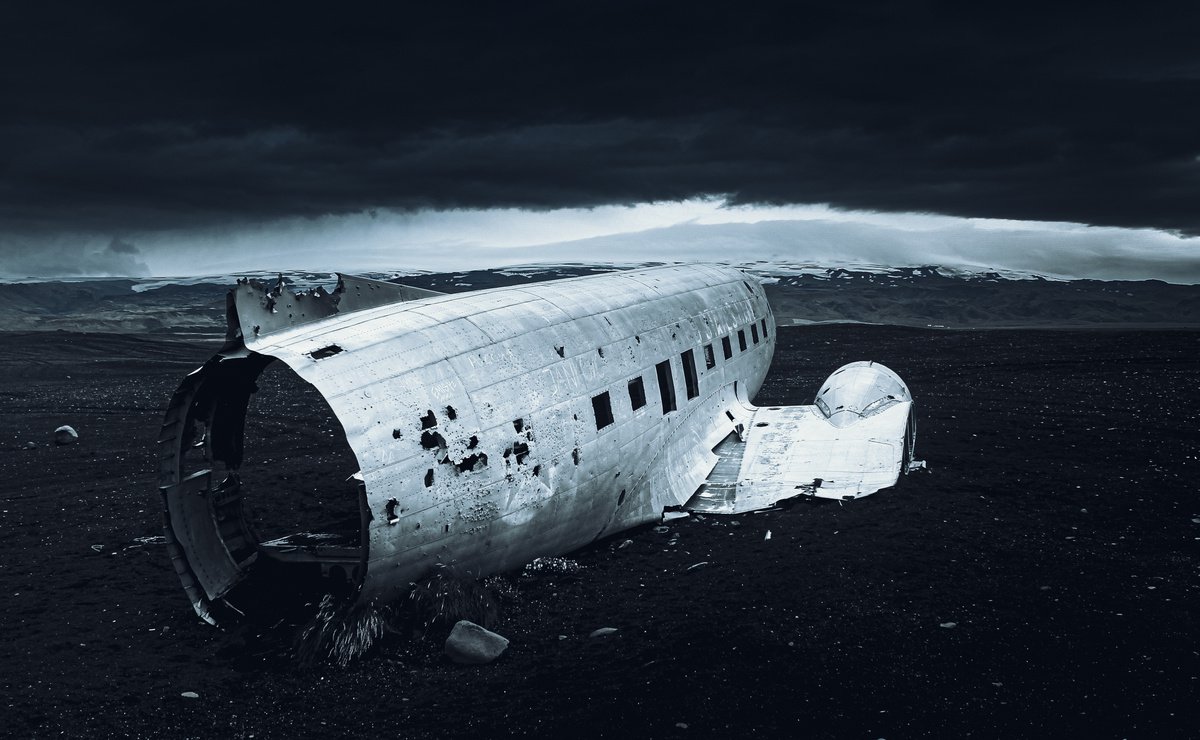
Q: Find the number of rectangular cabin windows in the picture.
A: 9